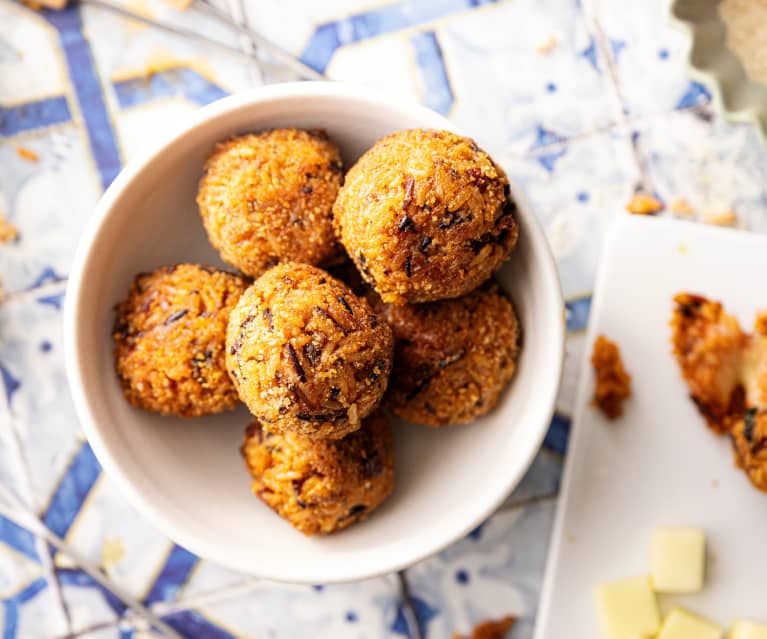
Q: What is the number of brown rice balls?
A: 6